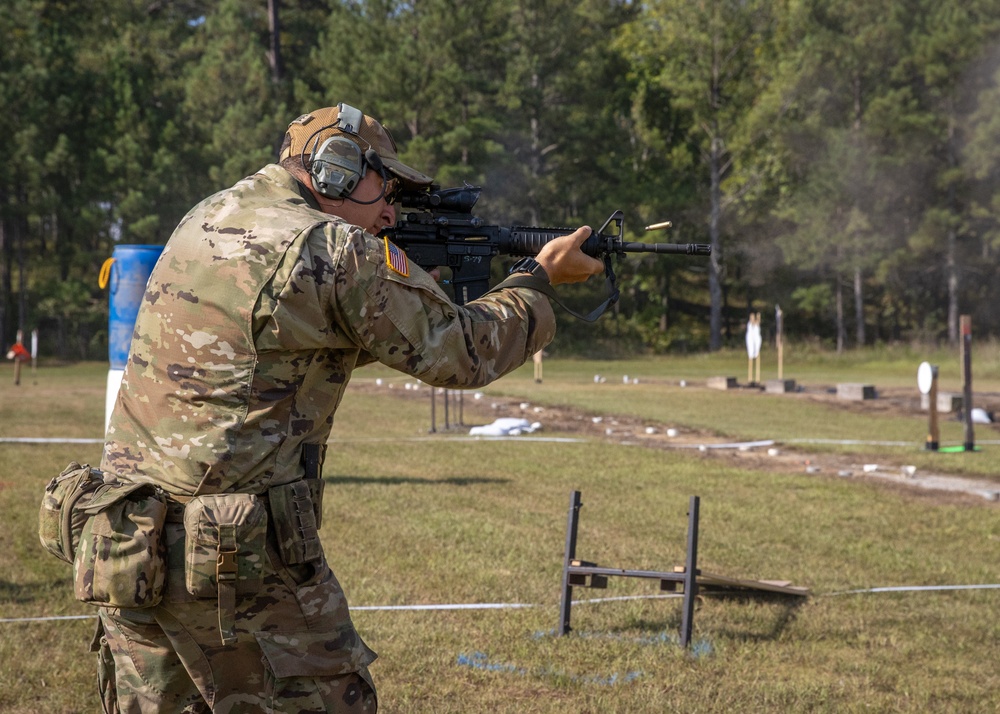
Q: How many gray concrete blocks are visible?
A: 4